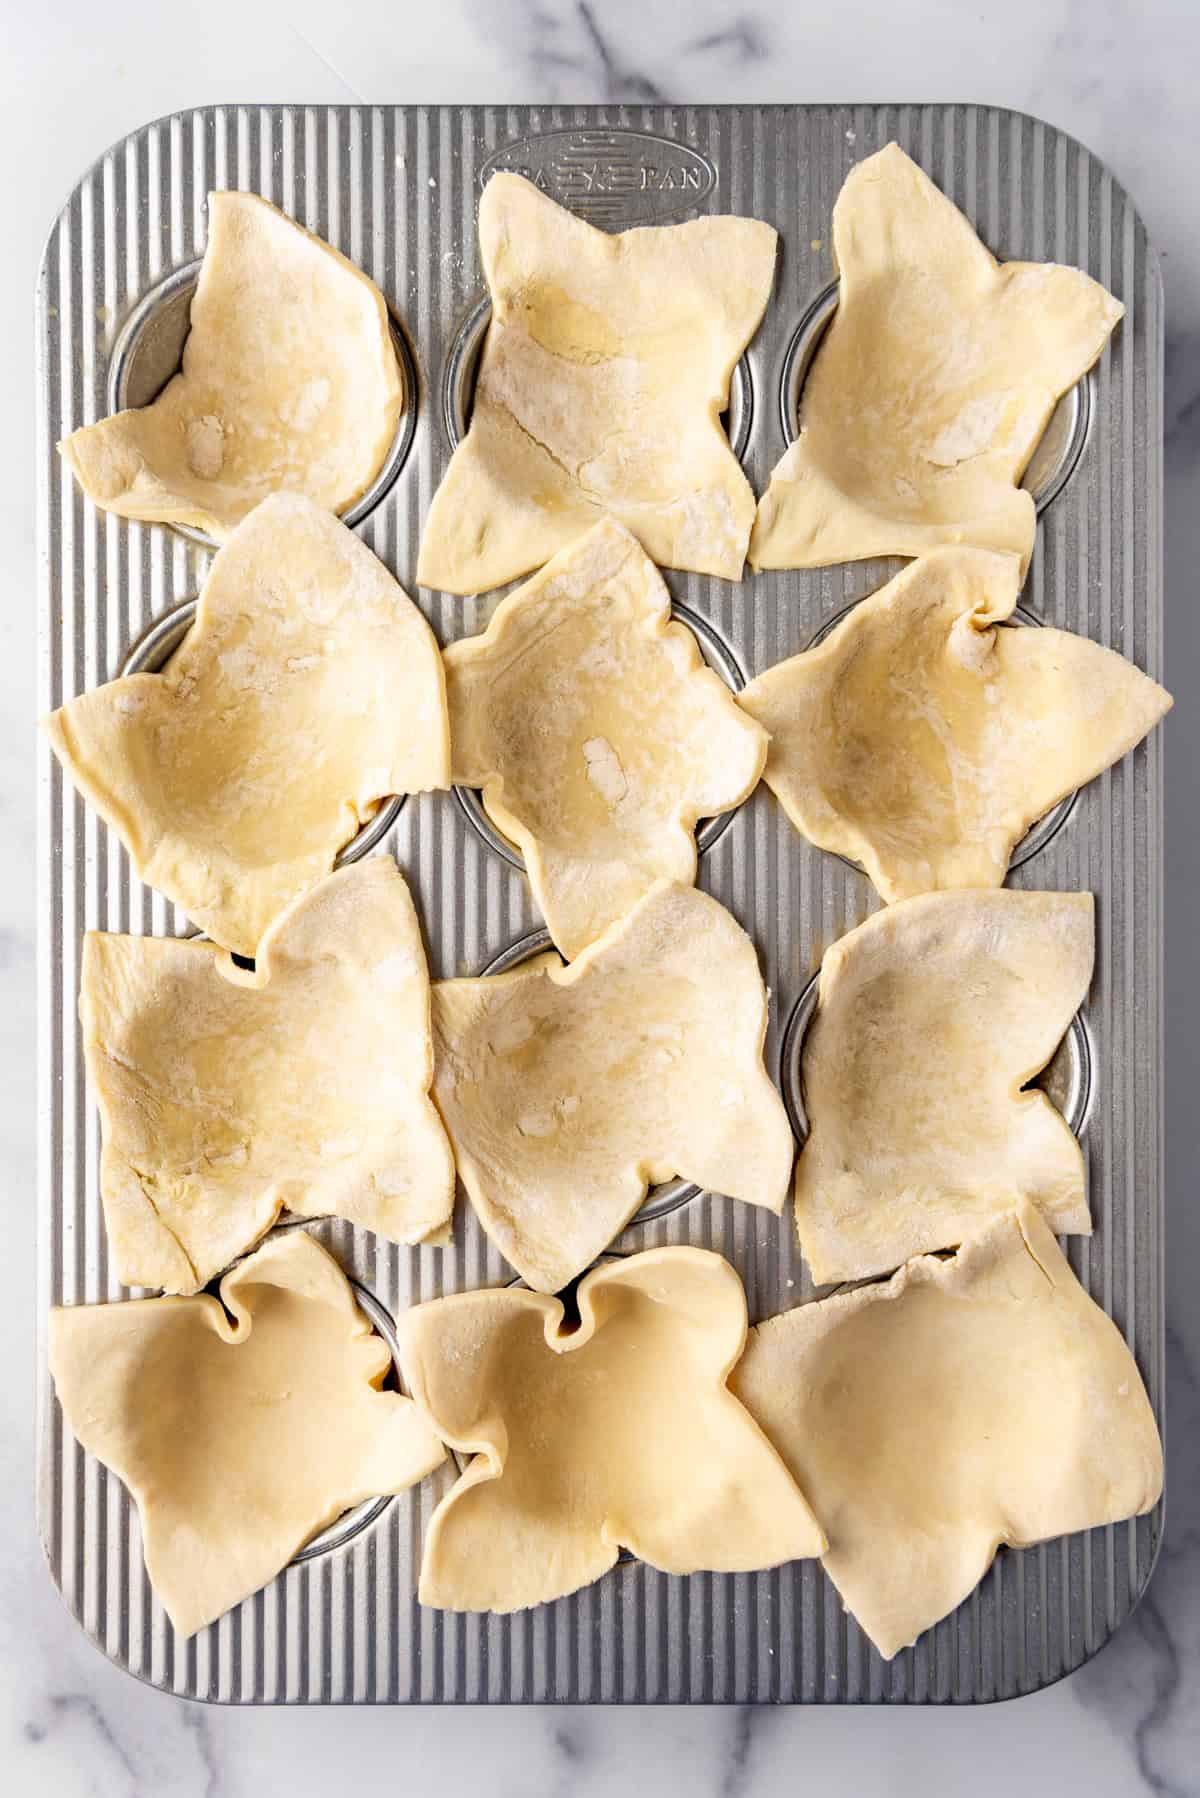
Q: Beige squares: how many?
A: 12